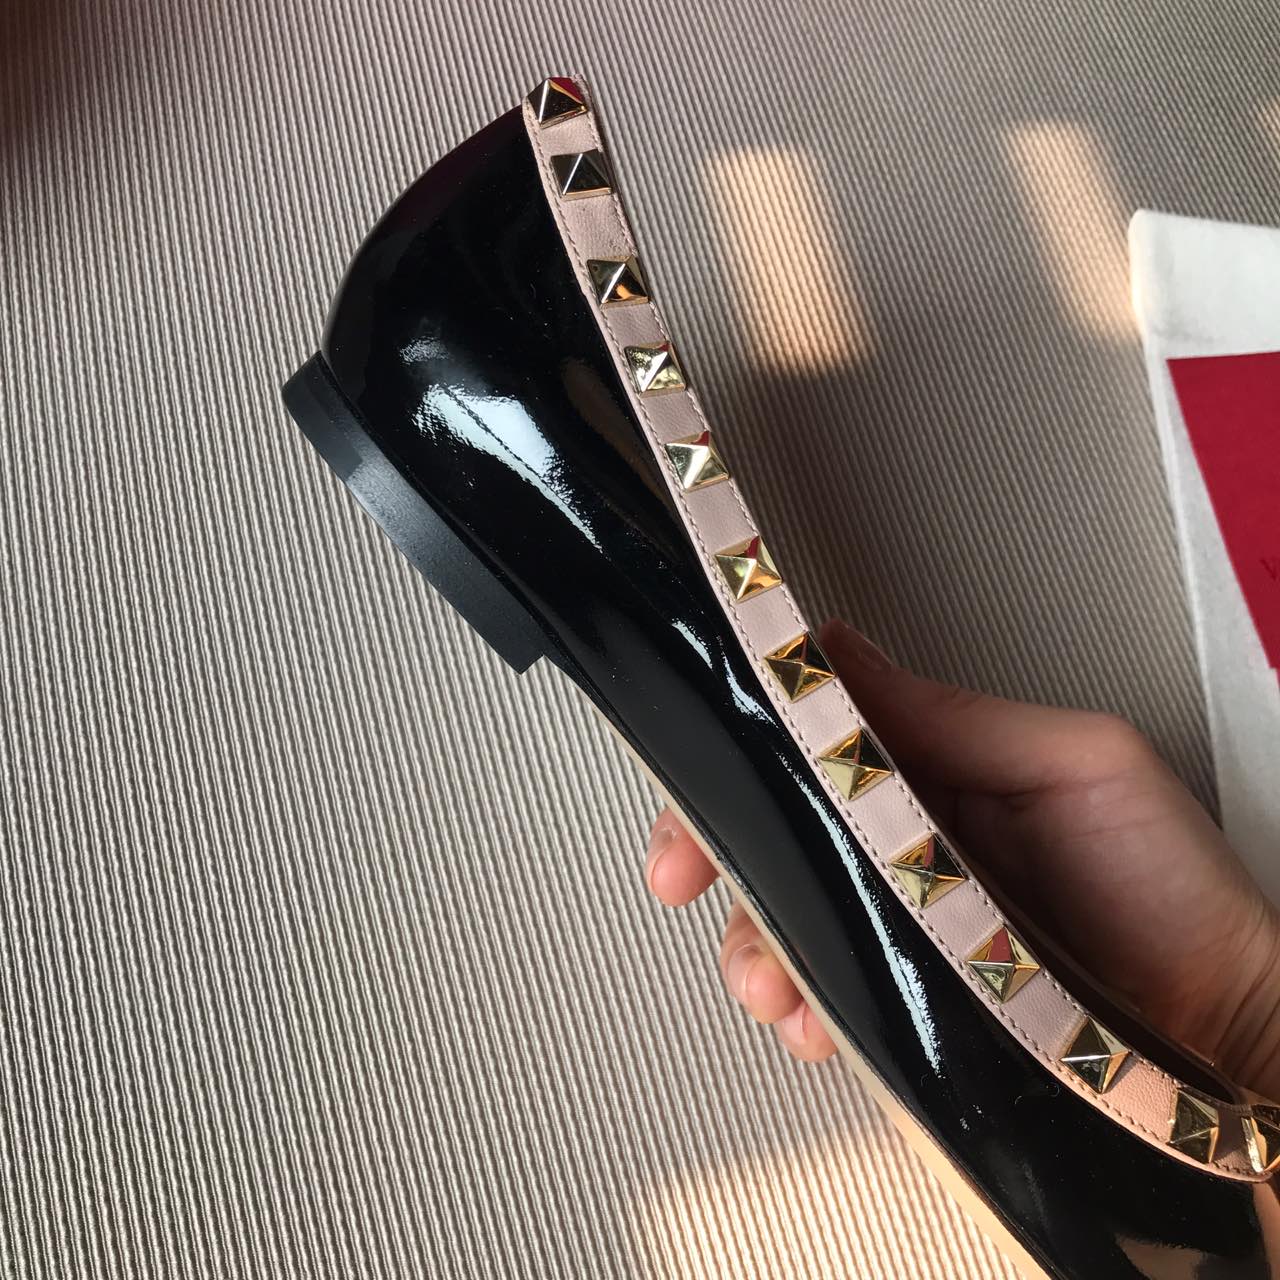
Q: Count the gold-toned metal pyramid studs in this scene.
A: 13